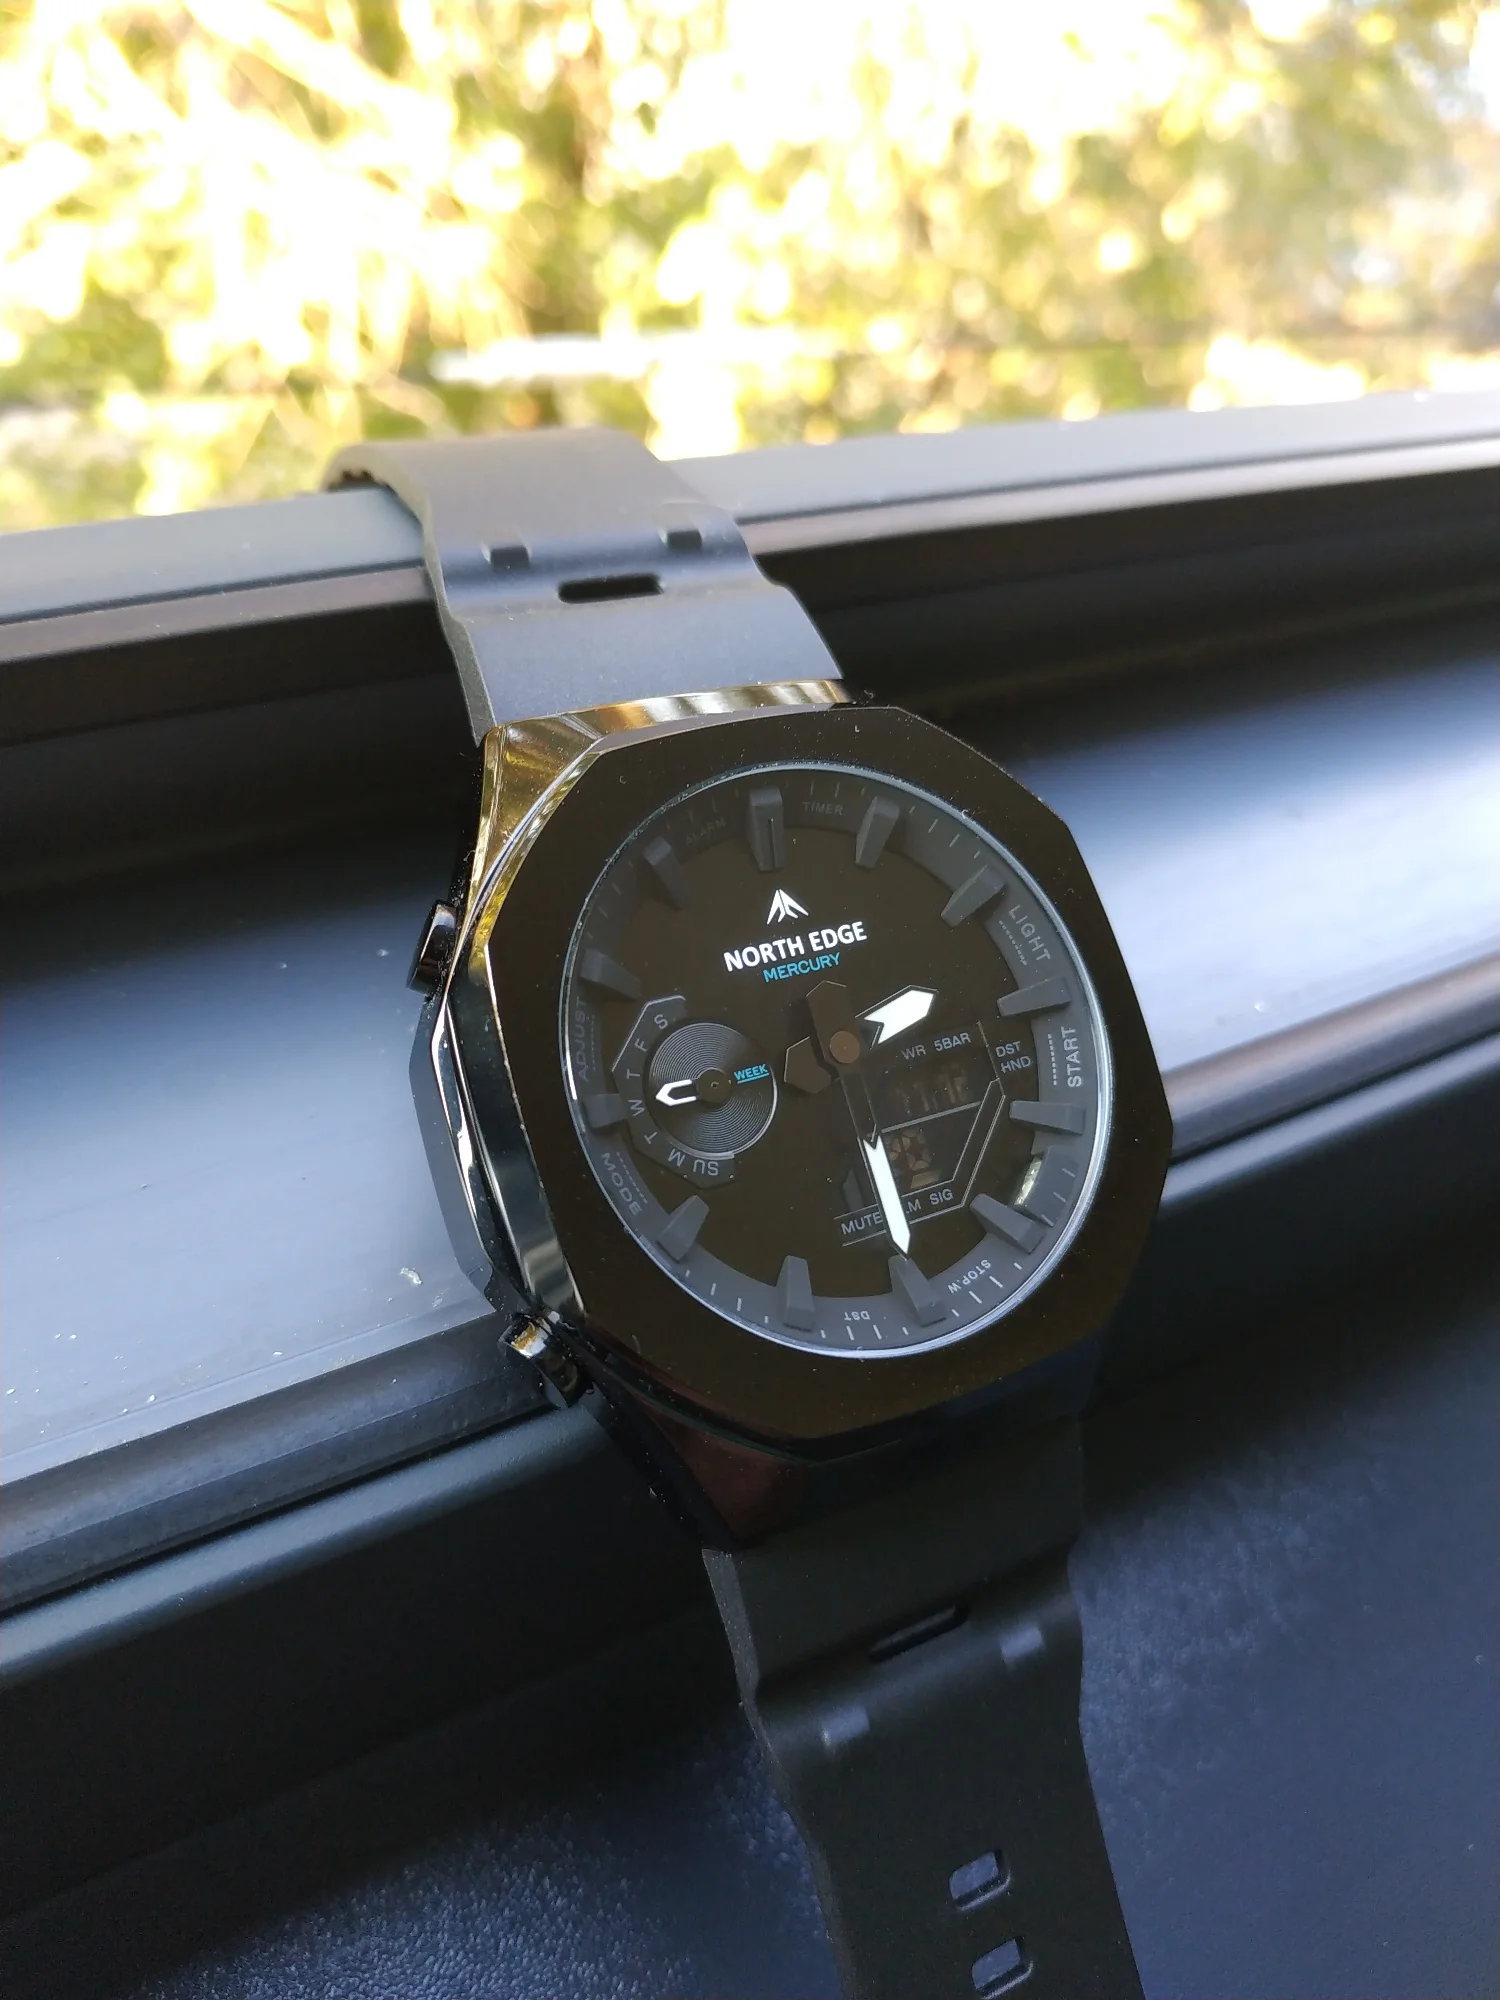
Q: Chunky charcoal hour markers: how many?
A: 12